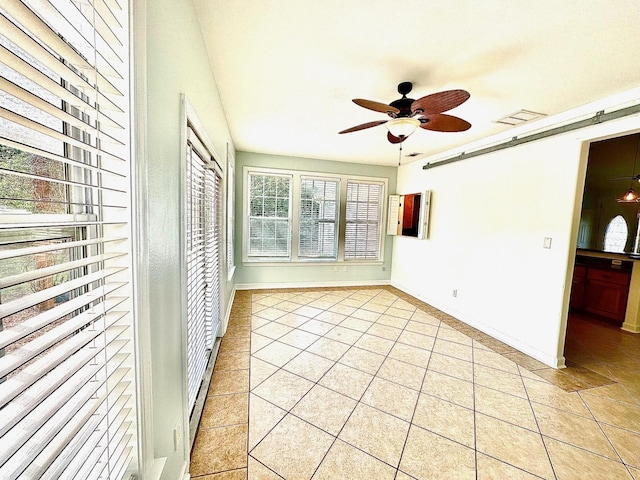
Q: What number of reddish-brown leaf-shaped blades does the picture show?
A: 5